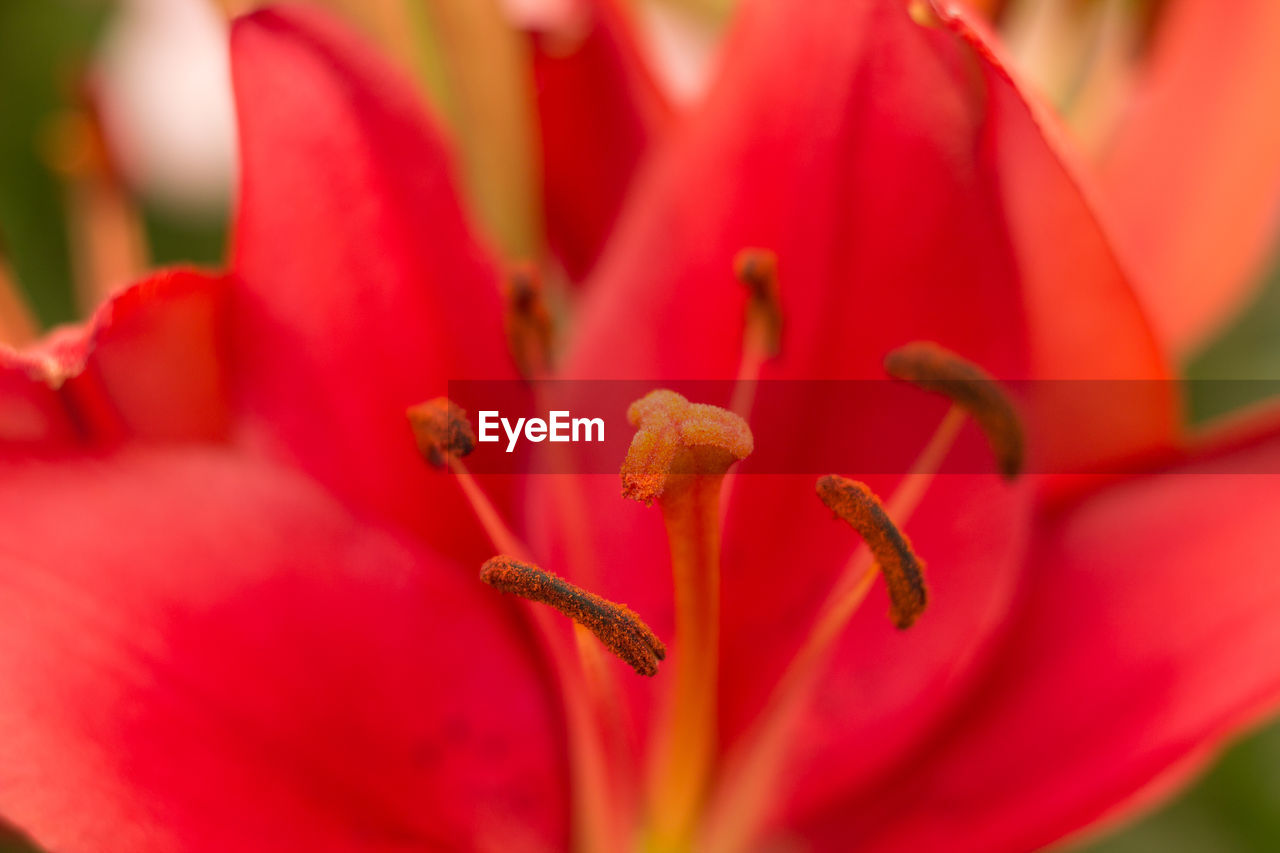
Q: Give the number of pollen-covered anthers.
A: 6